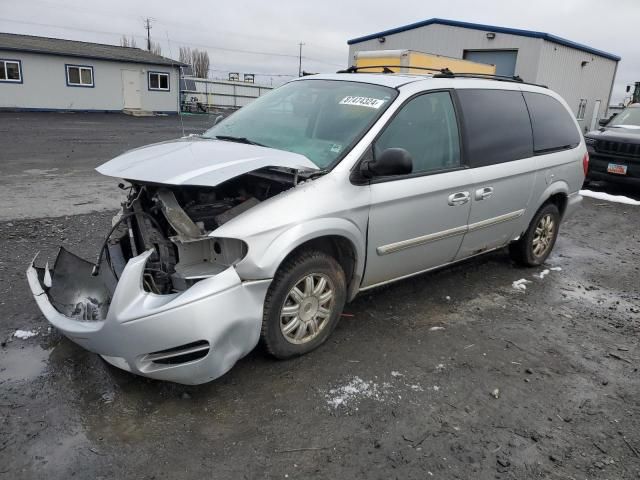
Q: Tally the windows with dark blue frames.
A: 3